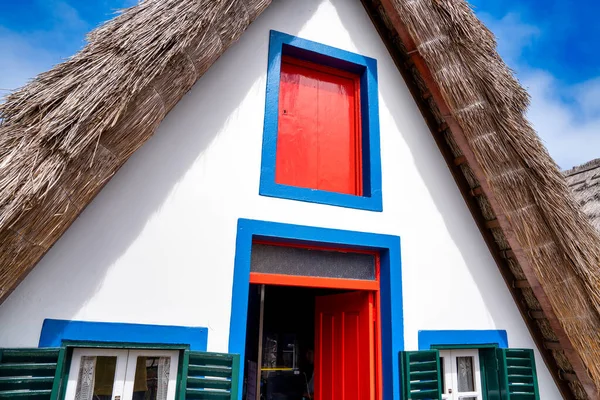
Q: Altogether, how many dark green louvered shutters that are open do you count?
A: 4